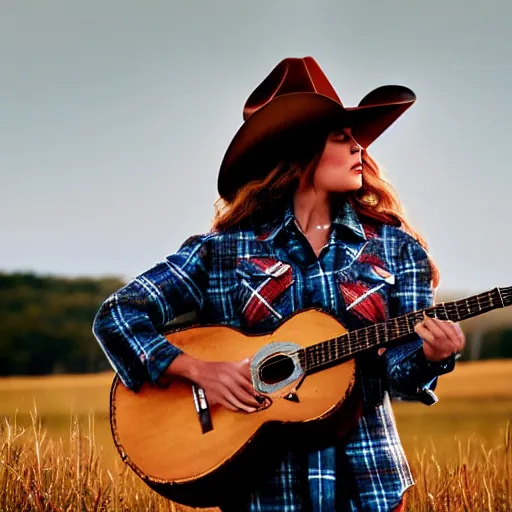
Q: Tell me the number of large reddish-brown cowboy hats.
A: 1